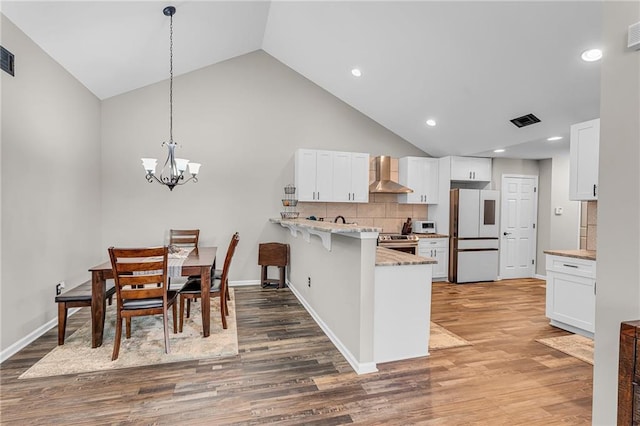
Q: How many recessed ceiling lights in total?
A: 5